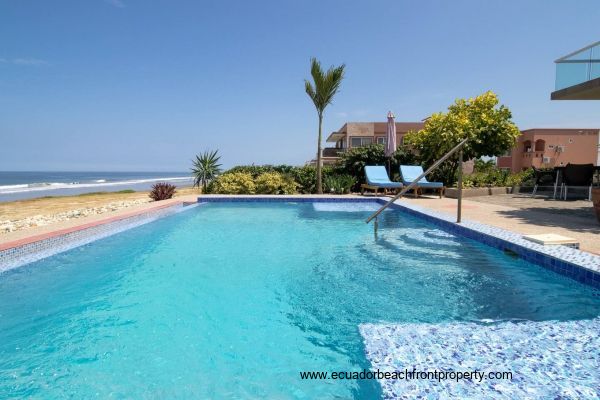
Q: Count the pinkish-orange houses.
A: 2